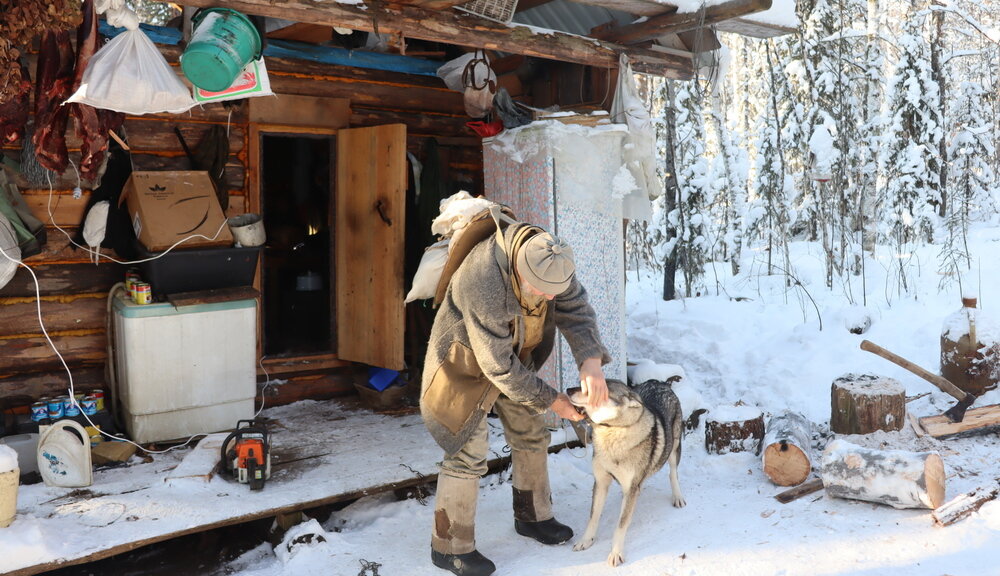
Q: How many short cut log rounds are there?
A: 4